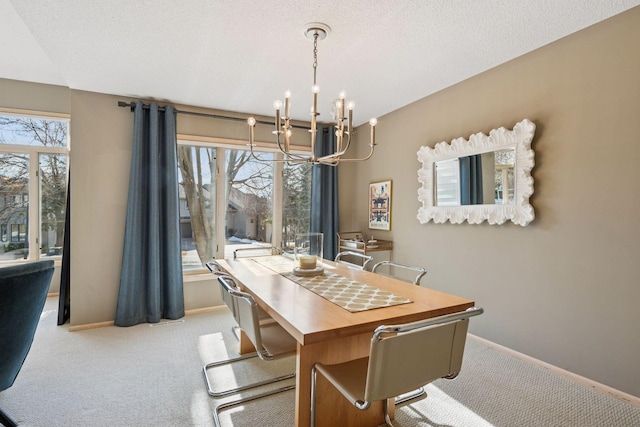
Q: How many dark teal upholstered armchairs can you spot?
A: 1